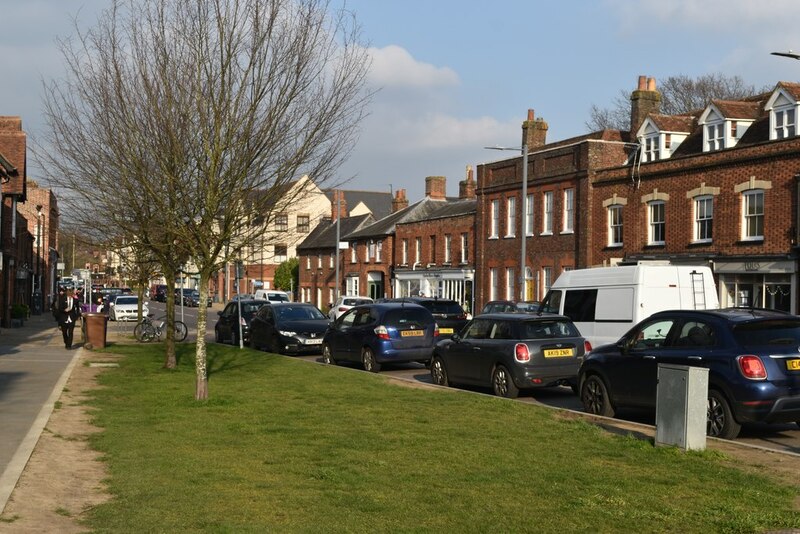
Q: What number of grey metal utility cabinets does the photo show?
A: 1